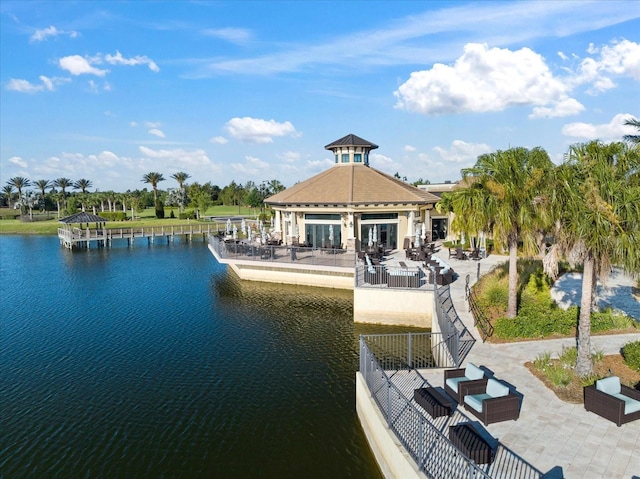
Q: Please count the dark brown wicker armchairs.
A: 3